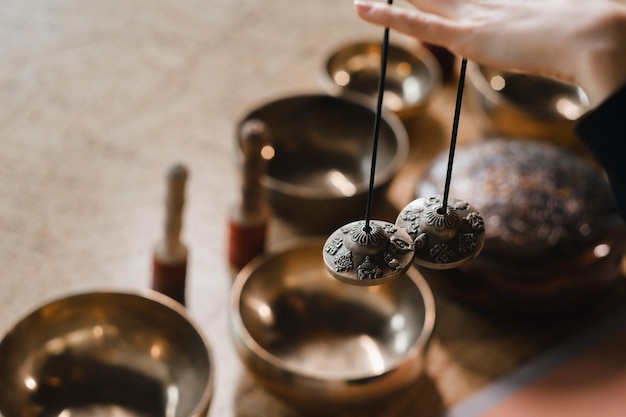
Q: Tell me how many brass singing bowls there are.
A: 5